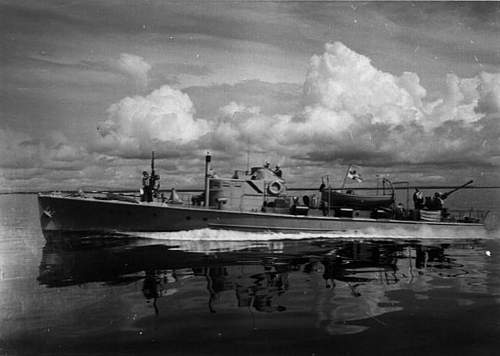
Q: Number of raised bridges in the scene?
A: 1